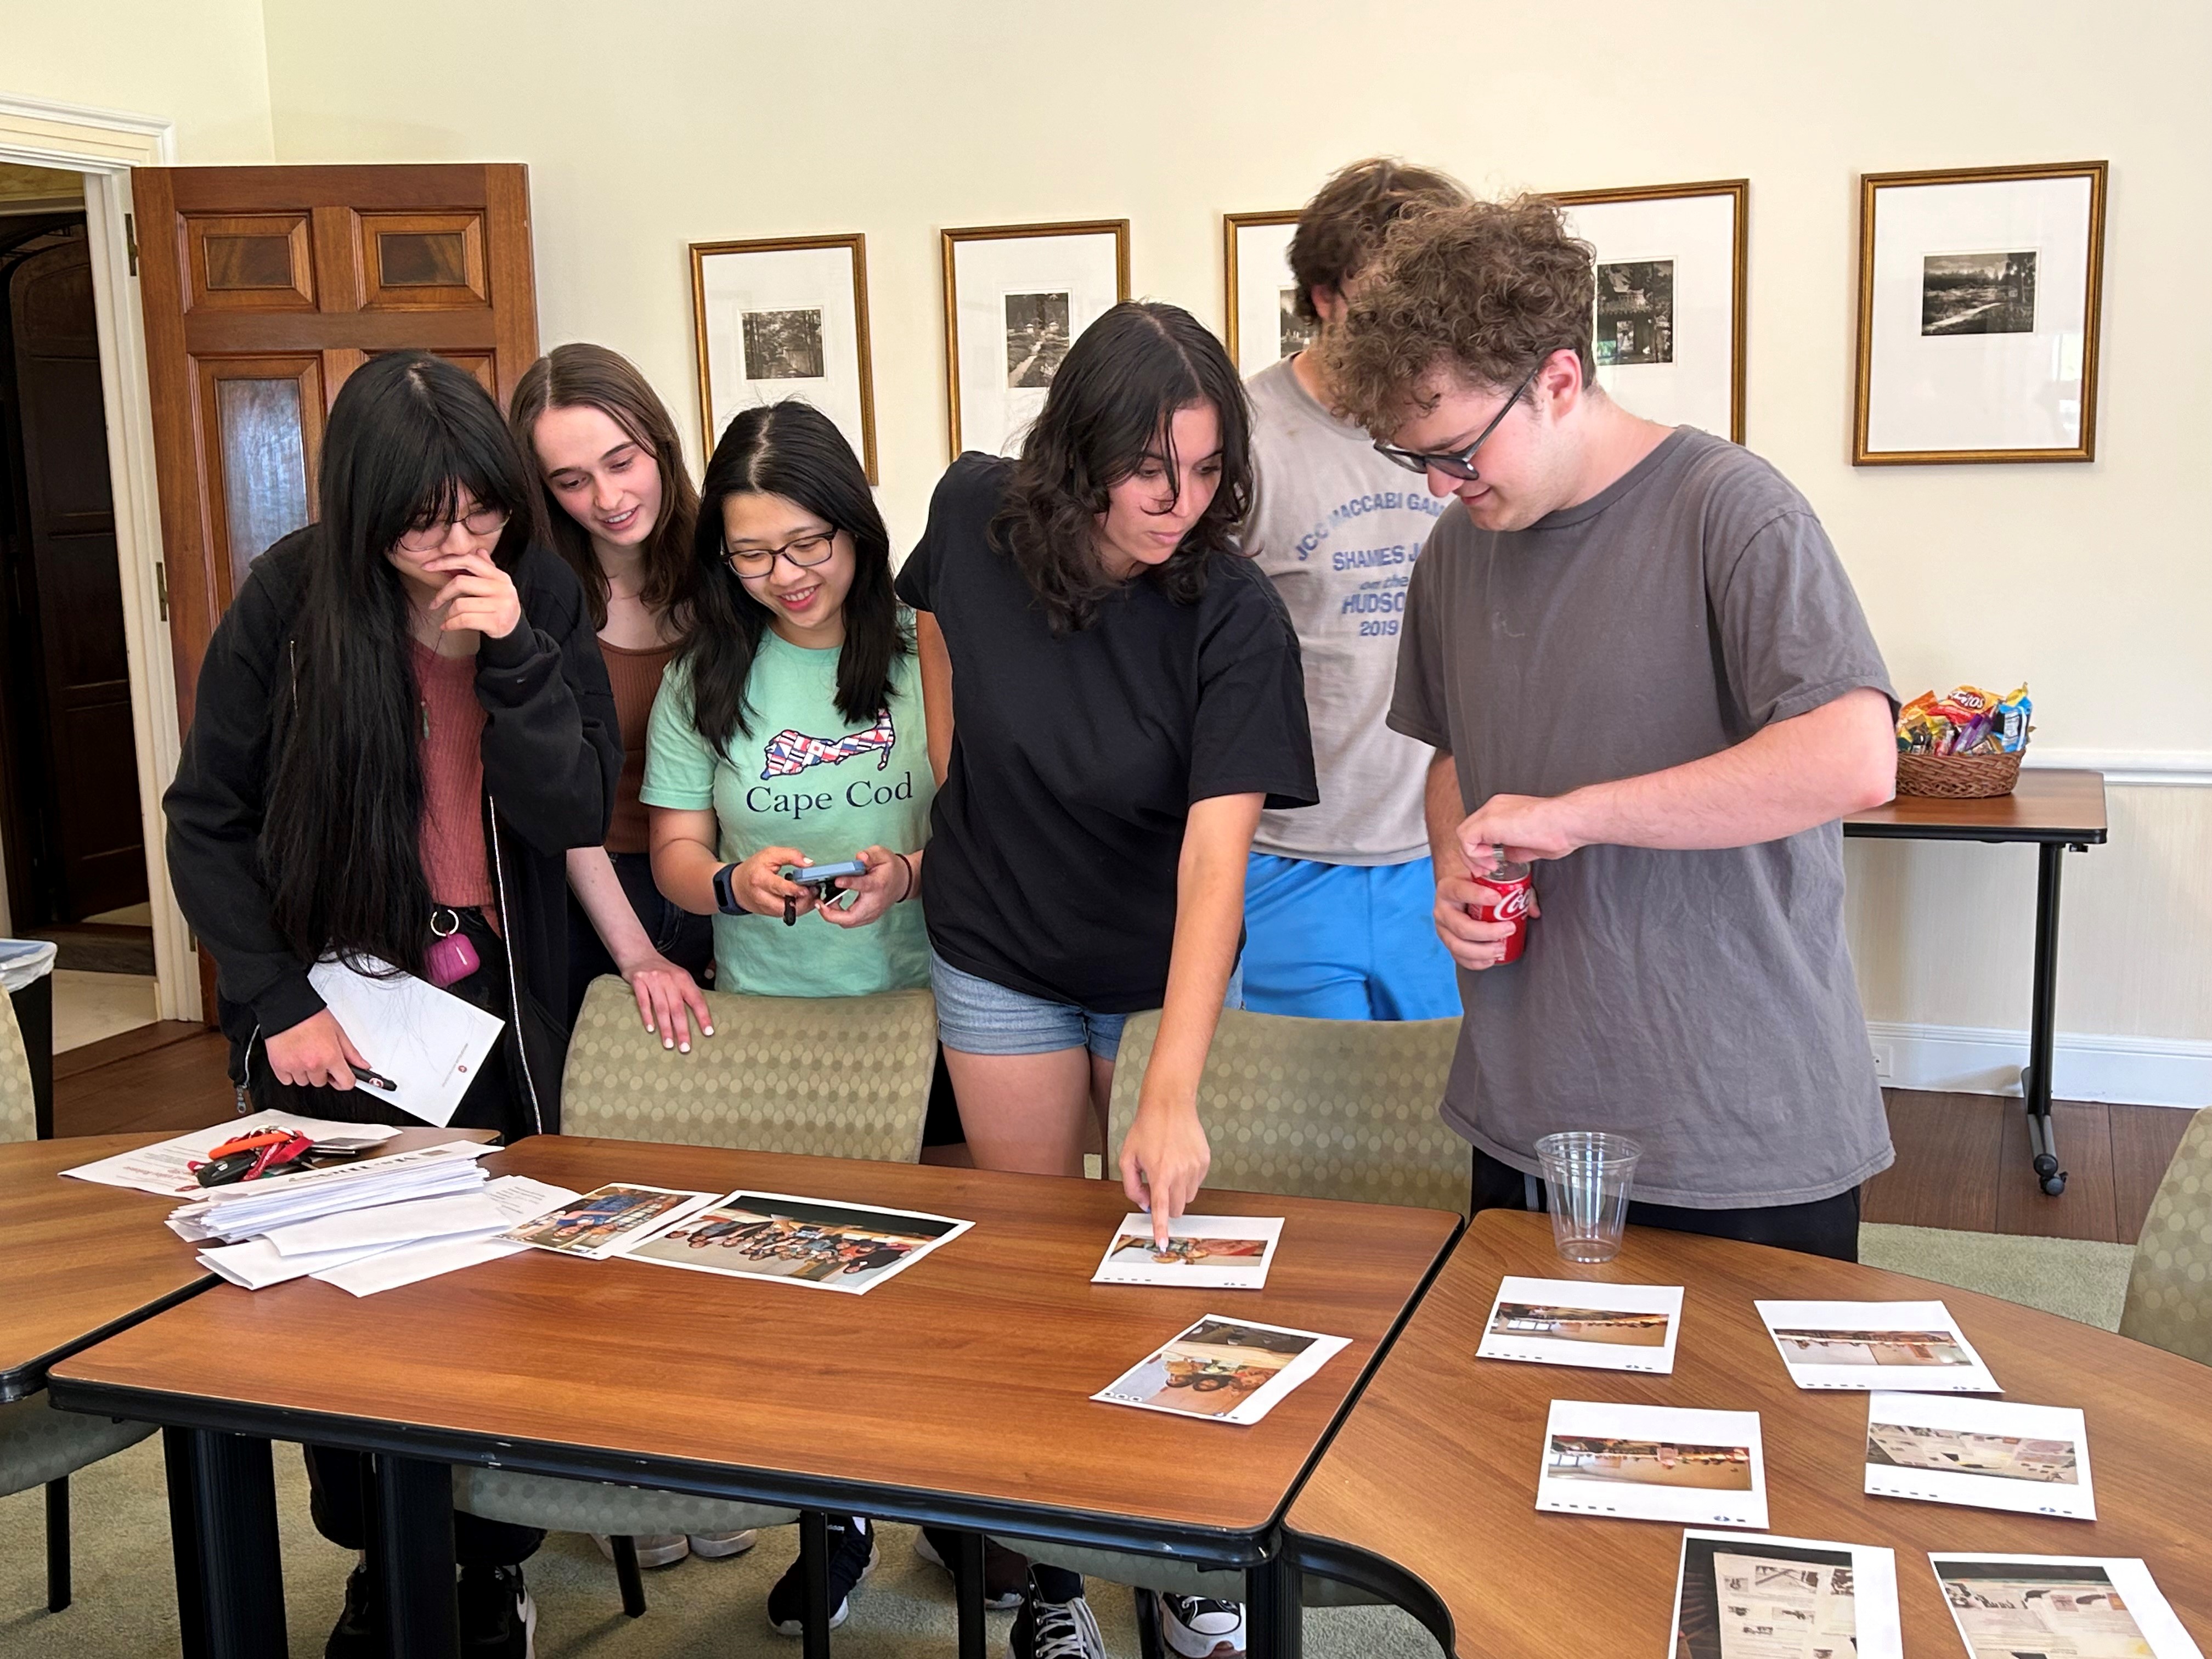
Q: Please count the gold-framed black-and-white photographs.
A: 5